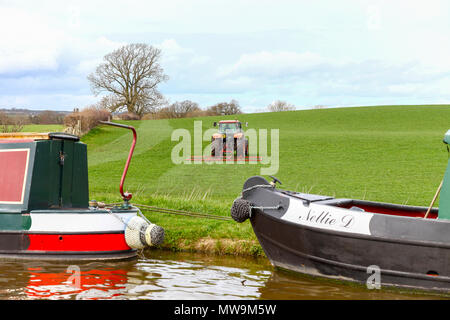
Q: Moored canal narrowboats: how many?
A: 2